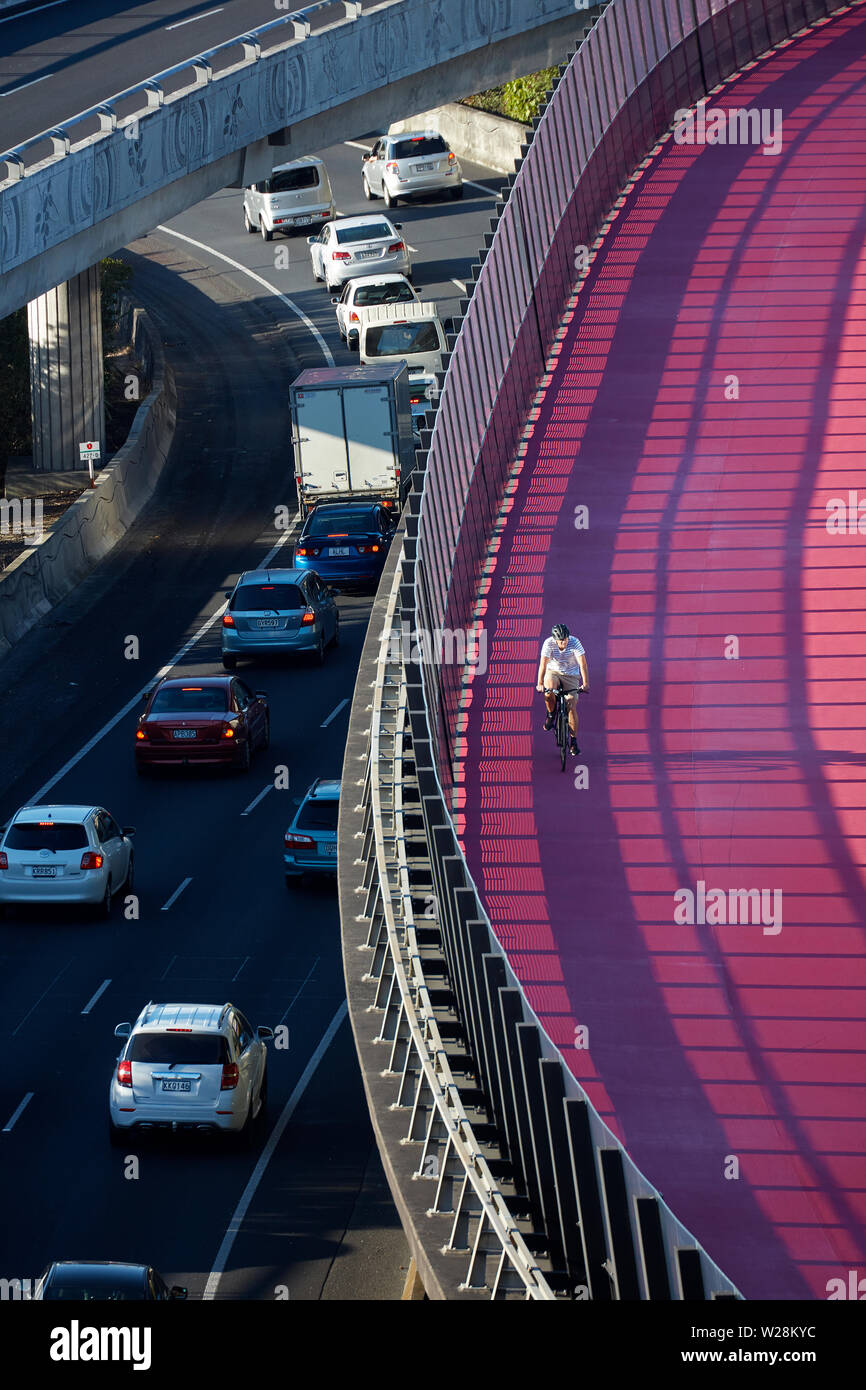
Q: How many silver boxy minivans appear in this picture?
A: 1